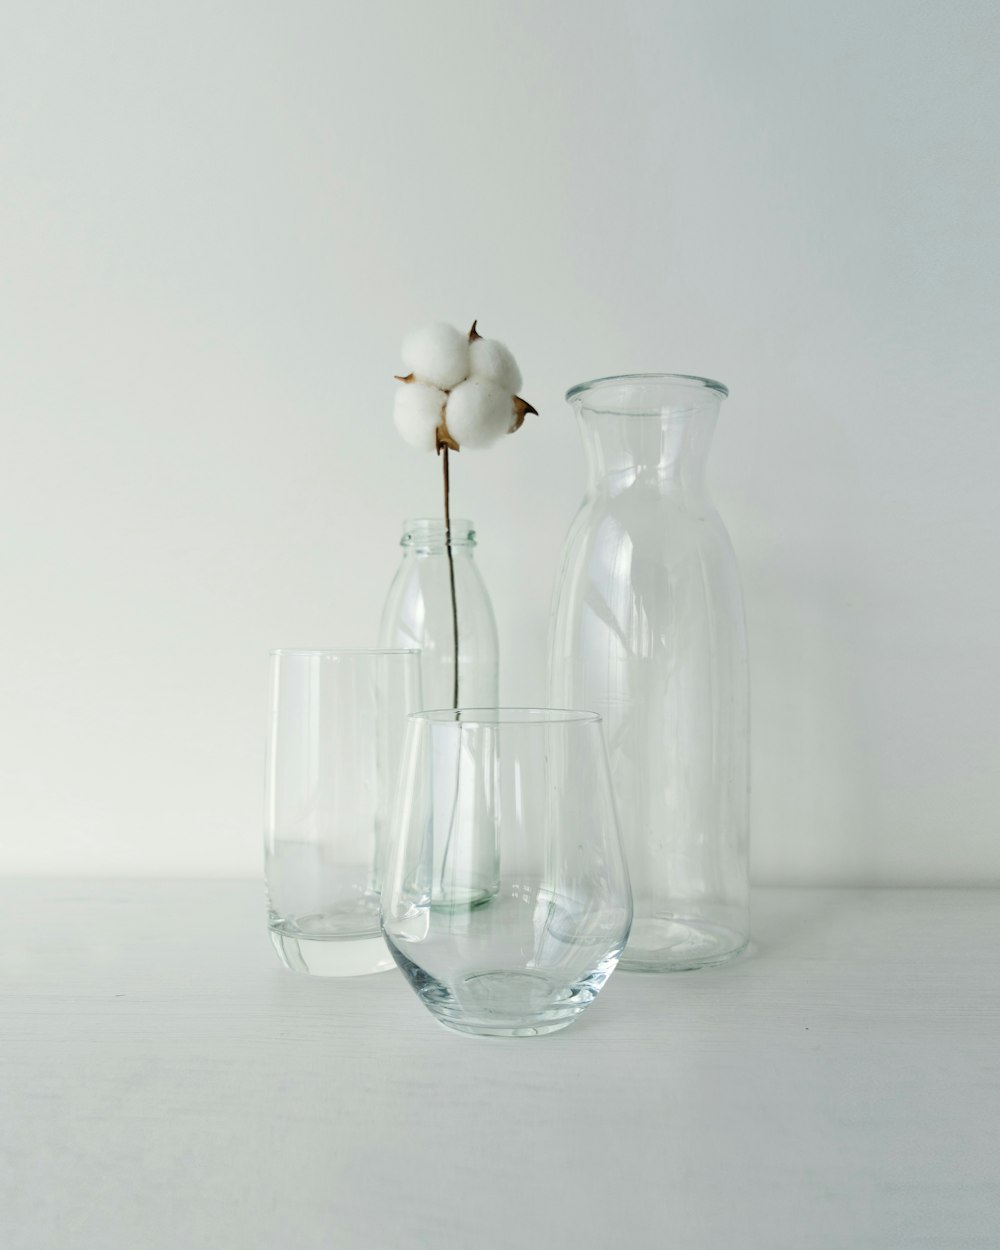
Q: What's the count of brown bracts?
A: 4